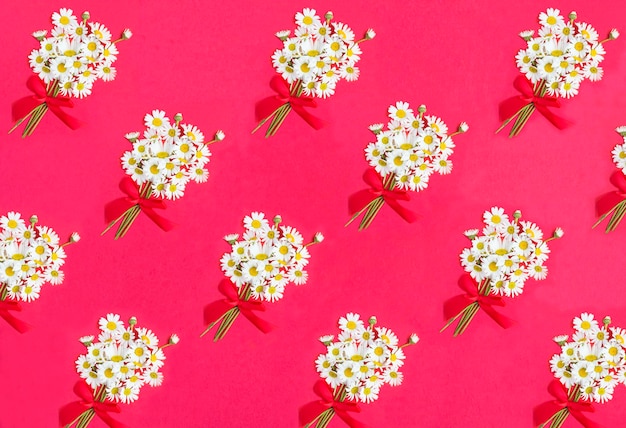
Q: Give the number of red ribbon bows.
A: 12